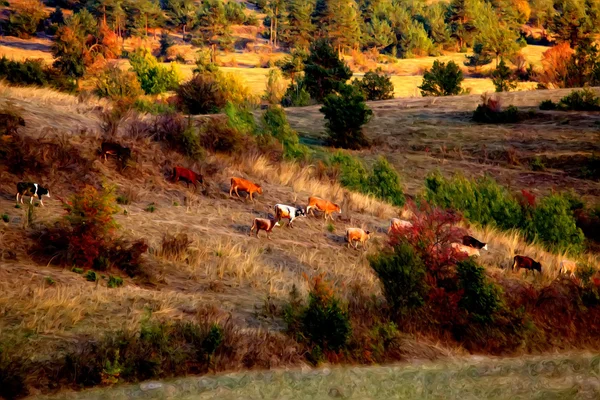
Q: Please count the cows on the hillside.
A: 13